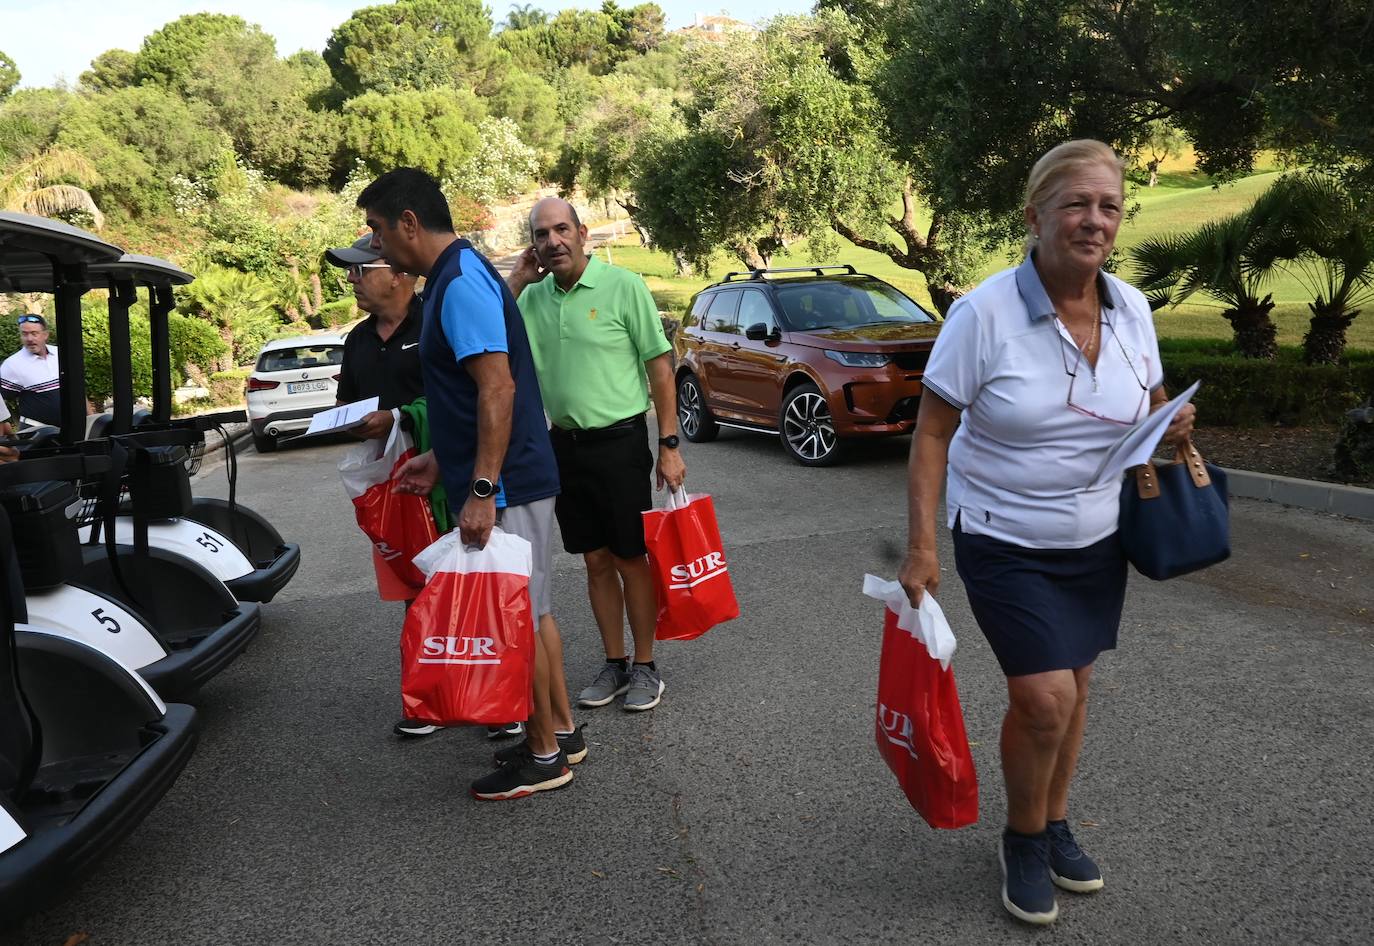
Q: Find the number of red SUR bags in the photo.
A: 4